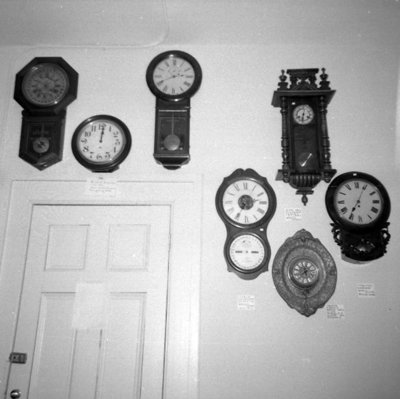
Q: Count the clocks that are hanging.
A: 7